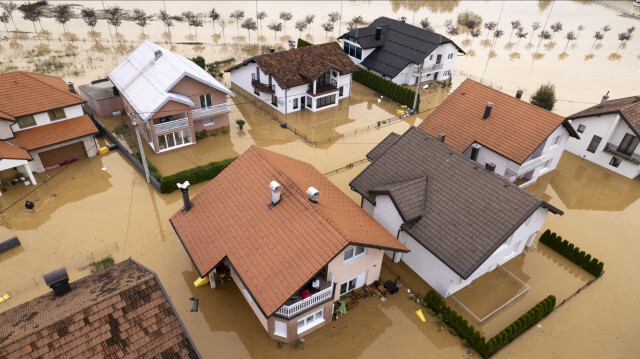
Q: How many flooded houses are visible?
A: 9